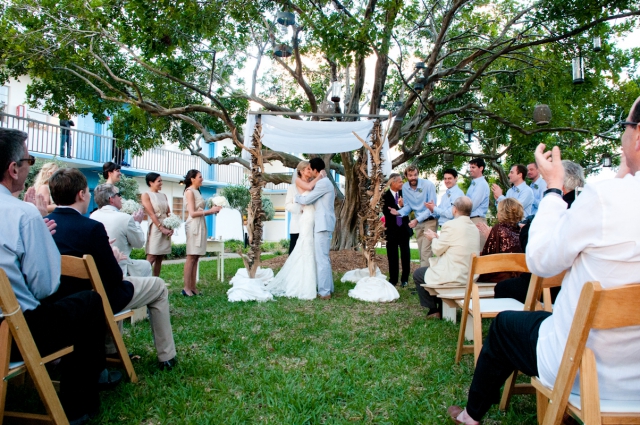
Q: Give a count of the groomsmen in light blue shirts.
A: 5